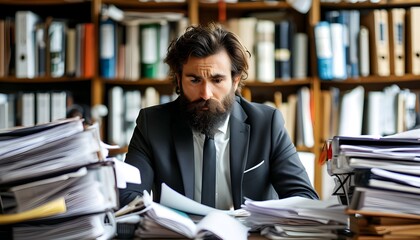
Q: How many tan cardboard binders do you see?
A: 3